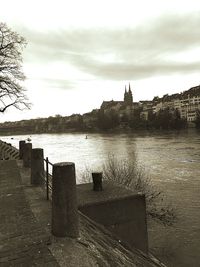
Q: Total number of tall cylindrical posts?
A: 4